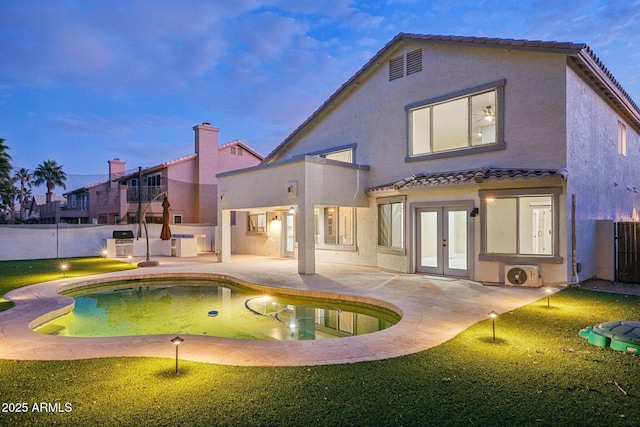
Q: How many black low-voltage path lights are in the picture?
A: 6